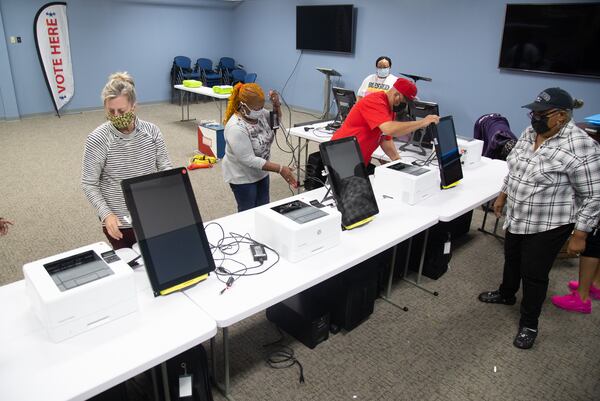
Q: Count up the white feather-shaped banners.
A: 1